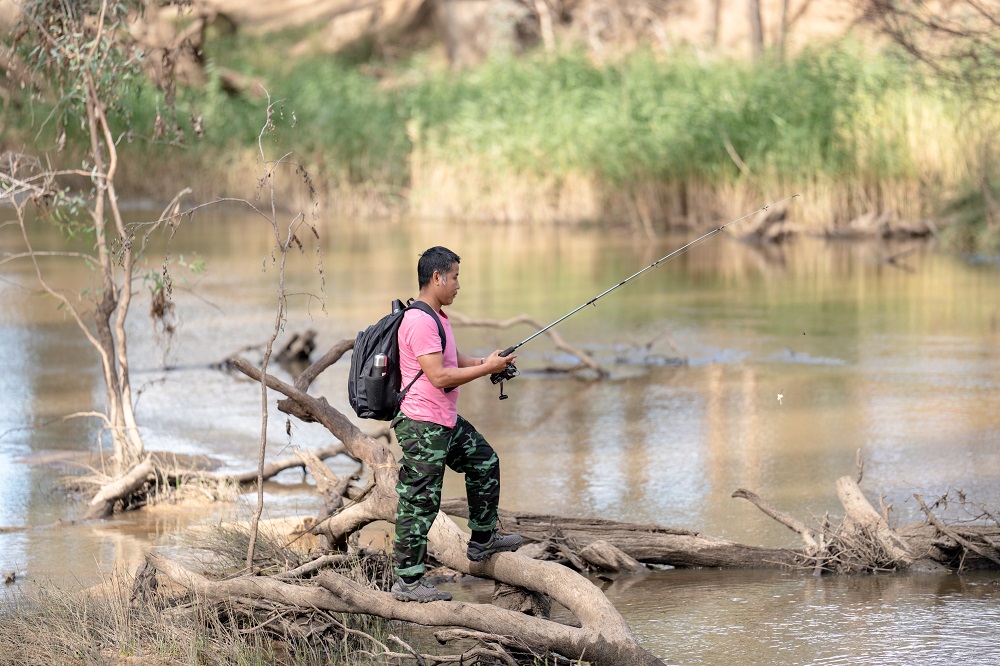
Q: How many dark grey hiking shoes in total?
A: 2